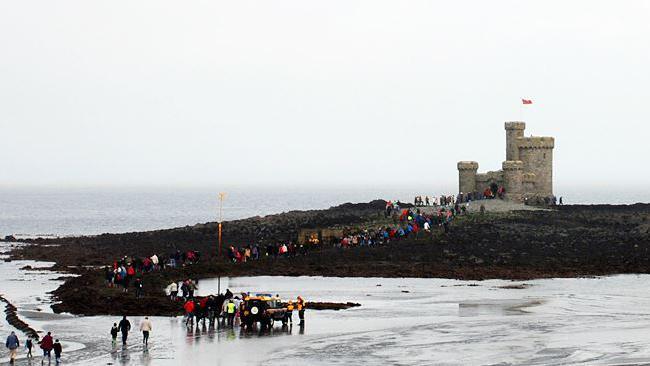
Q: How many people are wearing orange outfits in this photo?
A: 2